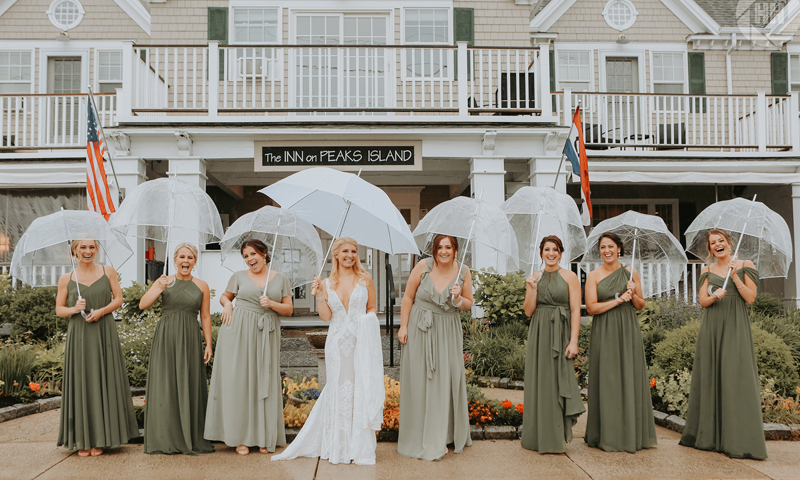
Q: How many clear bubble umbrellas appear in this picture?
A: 7